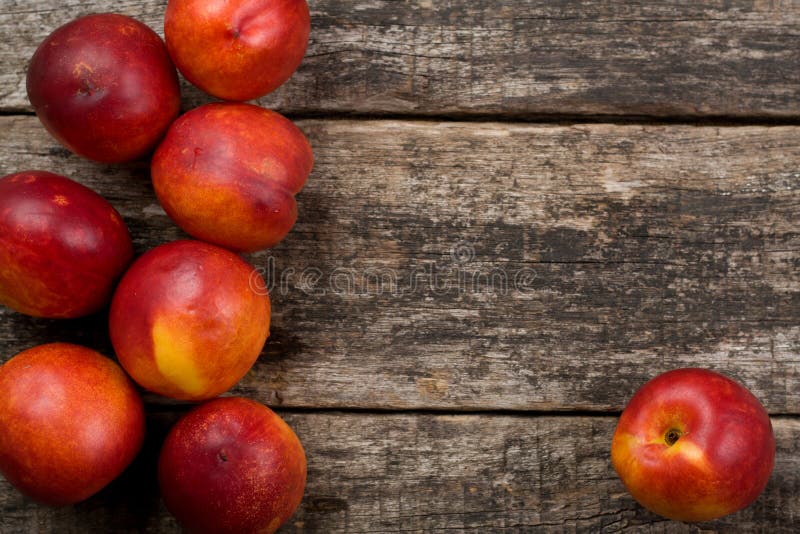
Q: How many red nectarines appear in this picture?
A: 8